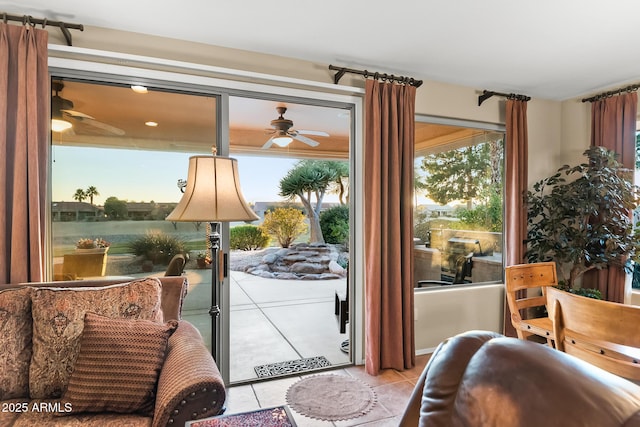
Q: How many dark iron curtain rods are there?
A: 4